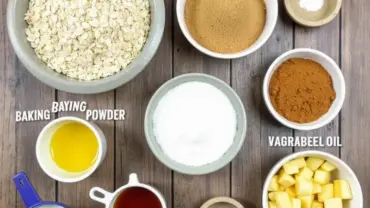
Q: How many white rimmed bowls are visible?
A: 4